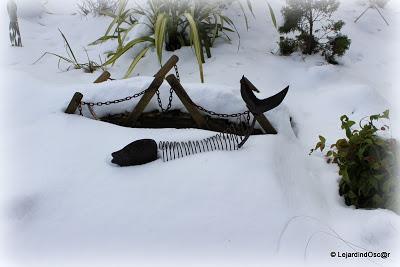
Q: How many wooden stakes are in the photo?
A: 5